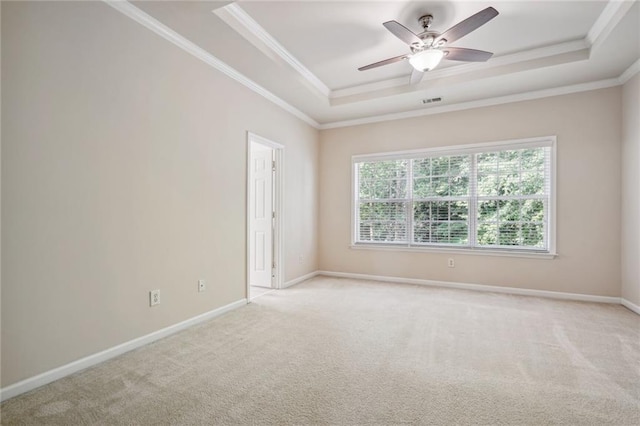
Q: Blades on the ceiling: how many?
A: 5